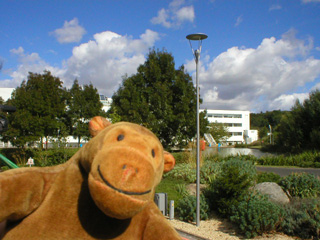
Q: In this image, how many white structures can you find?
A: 2